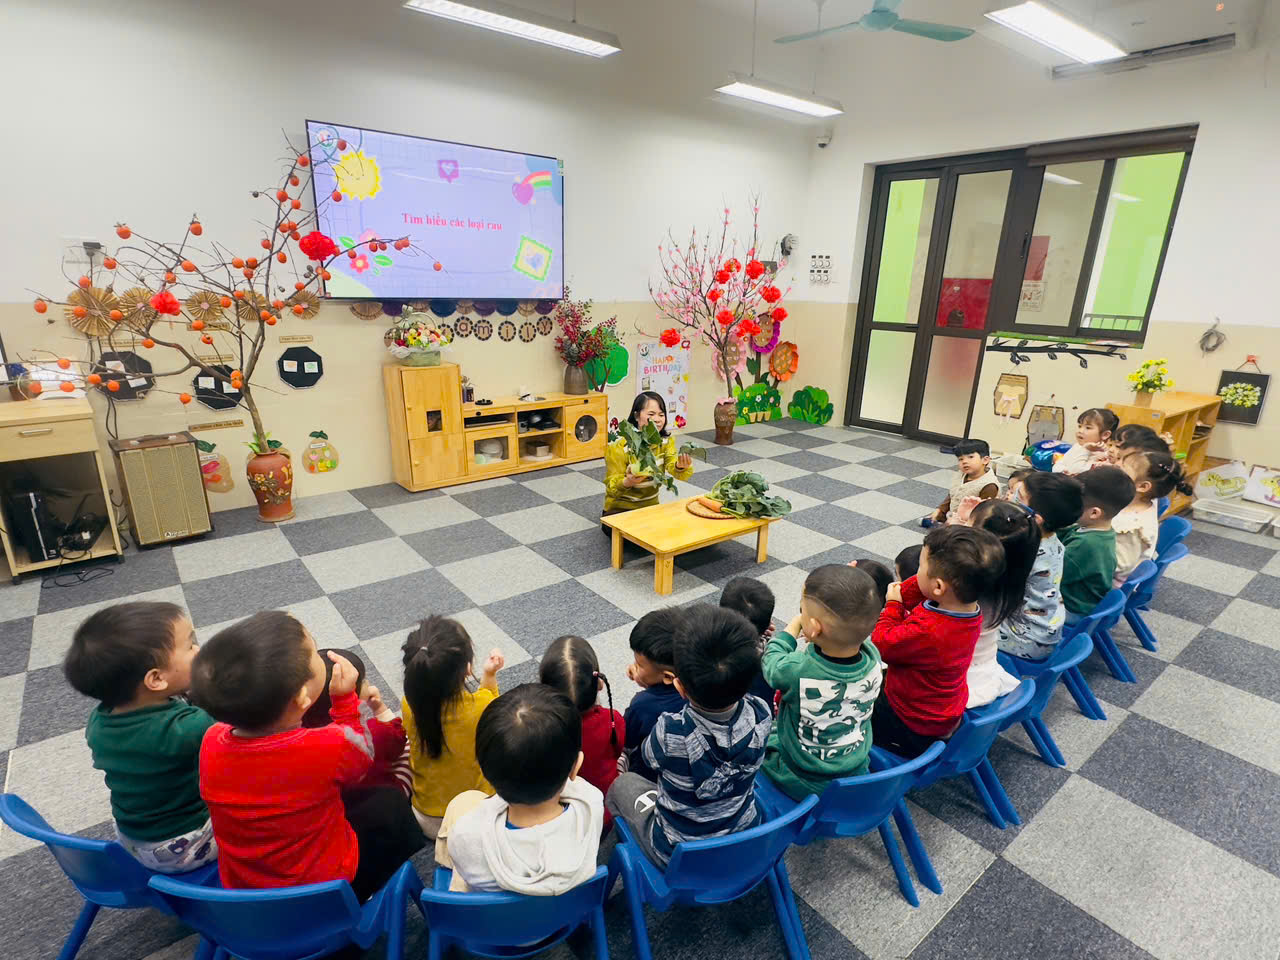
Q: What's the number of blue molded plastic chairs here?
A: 12